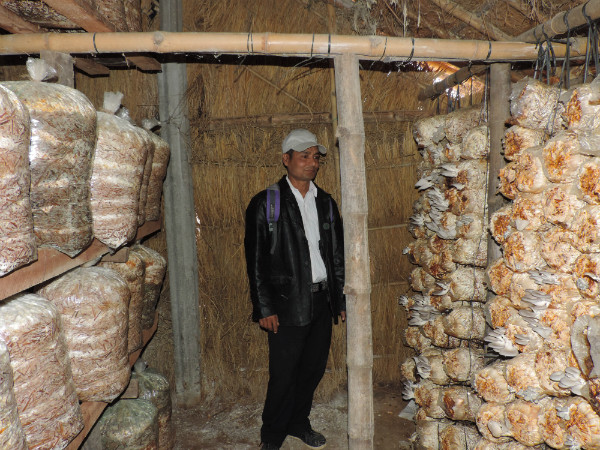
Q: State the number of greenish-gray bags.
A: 2